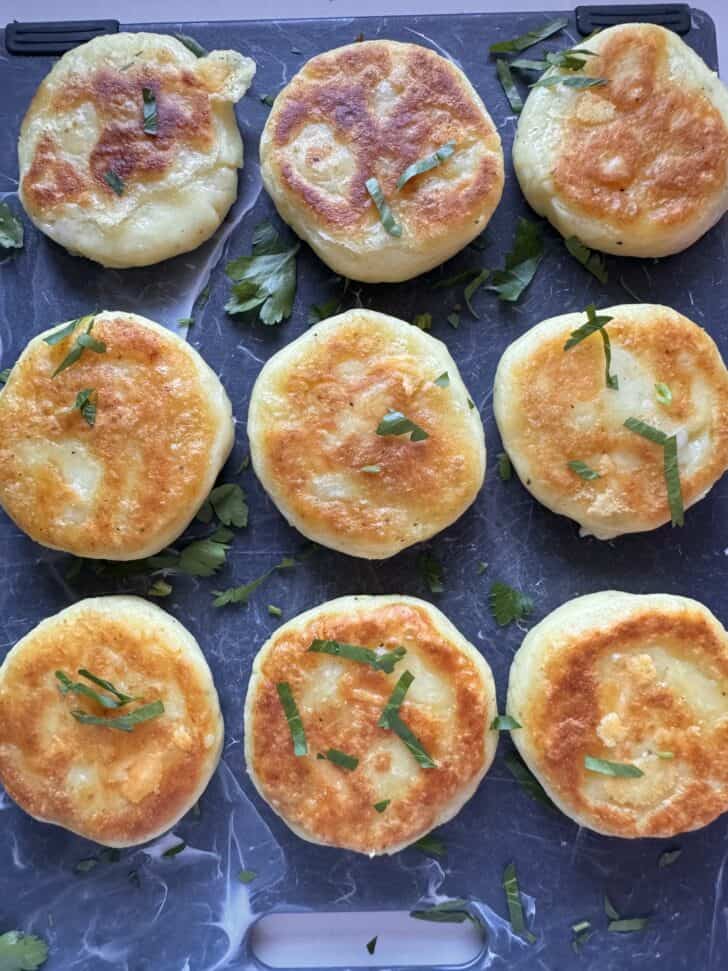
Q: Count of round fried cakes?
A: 9